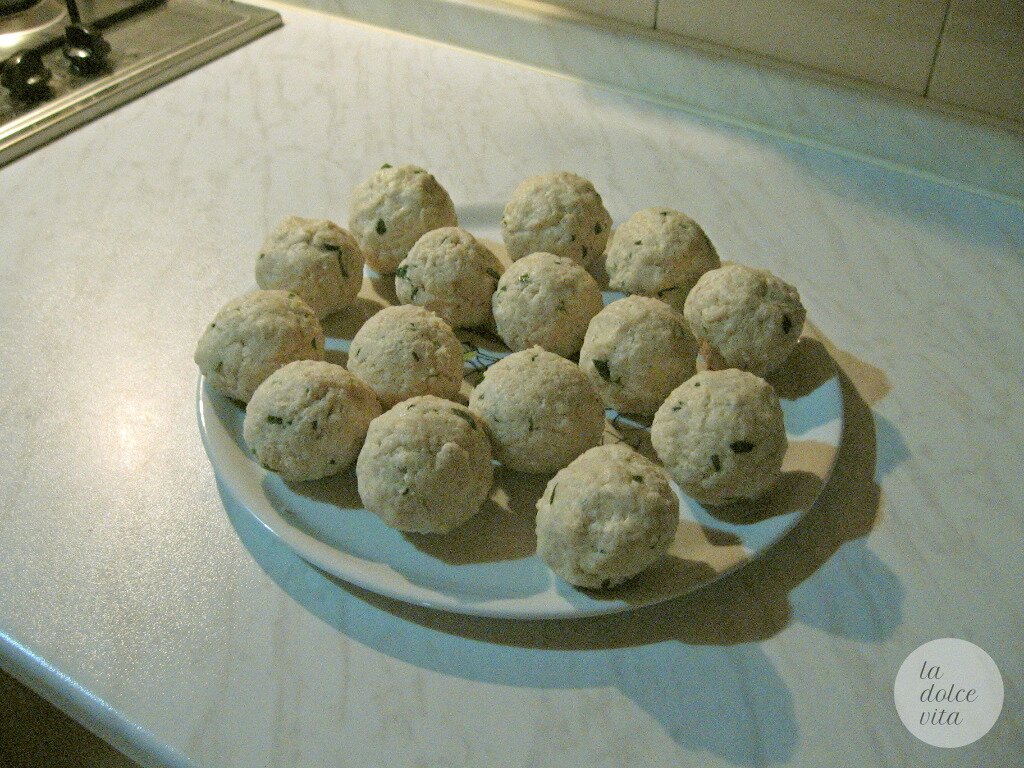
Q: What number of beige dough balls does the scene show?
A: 15